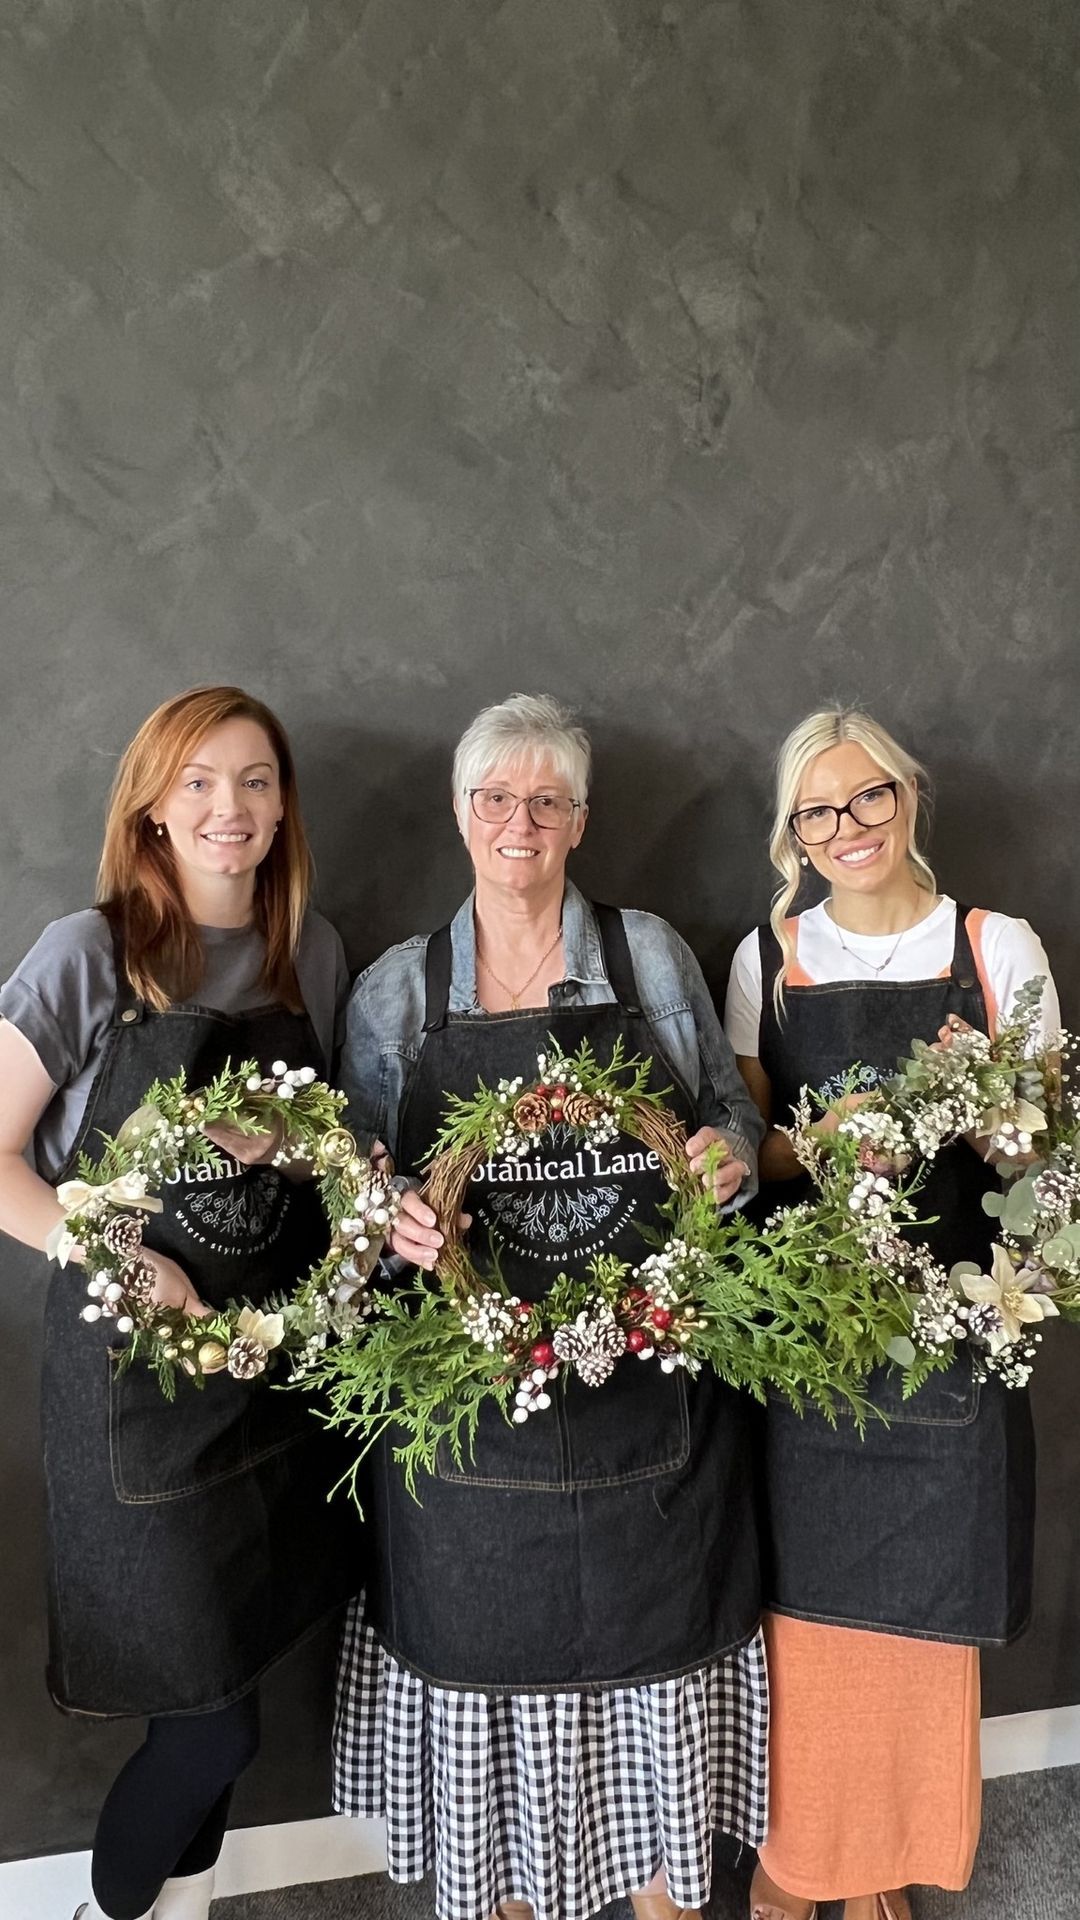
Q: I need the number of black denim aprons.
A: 3